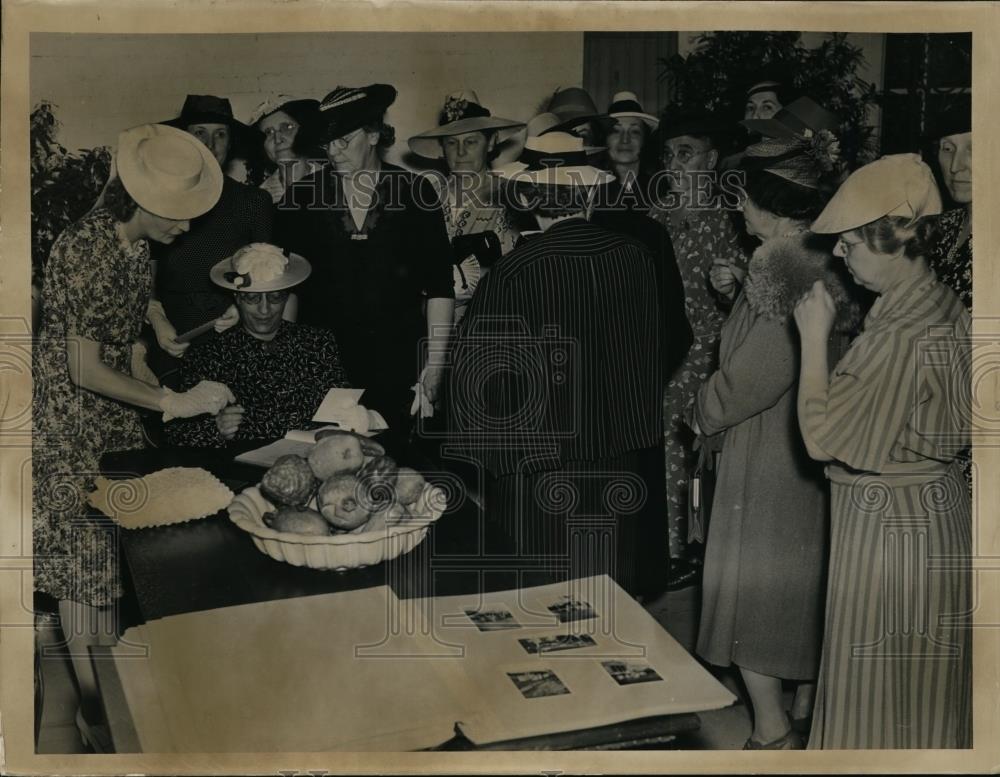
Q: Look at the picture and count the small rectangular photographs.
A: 5